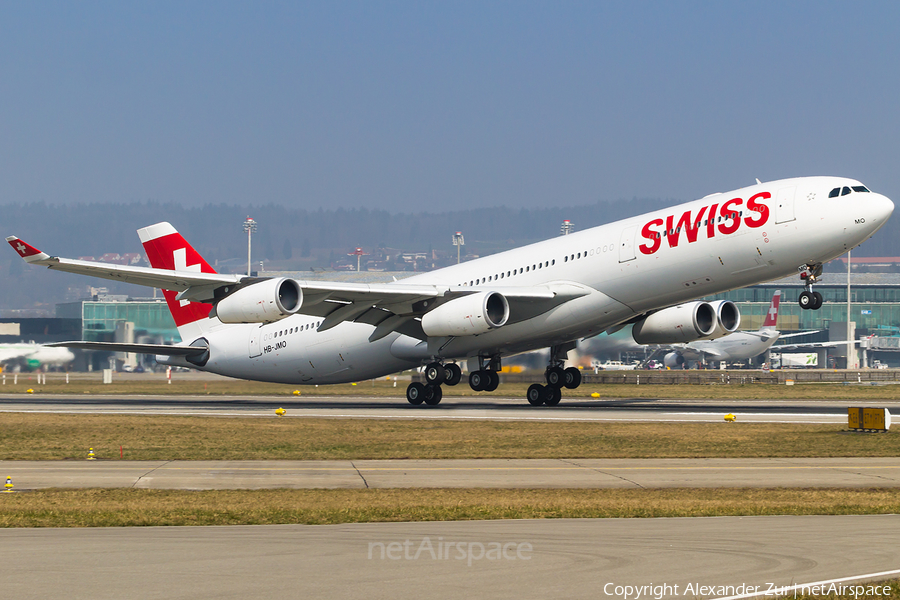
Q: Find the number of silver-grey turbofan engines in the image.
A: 4